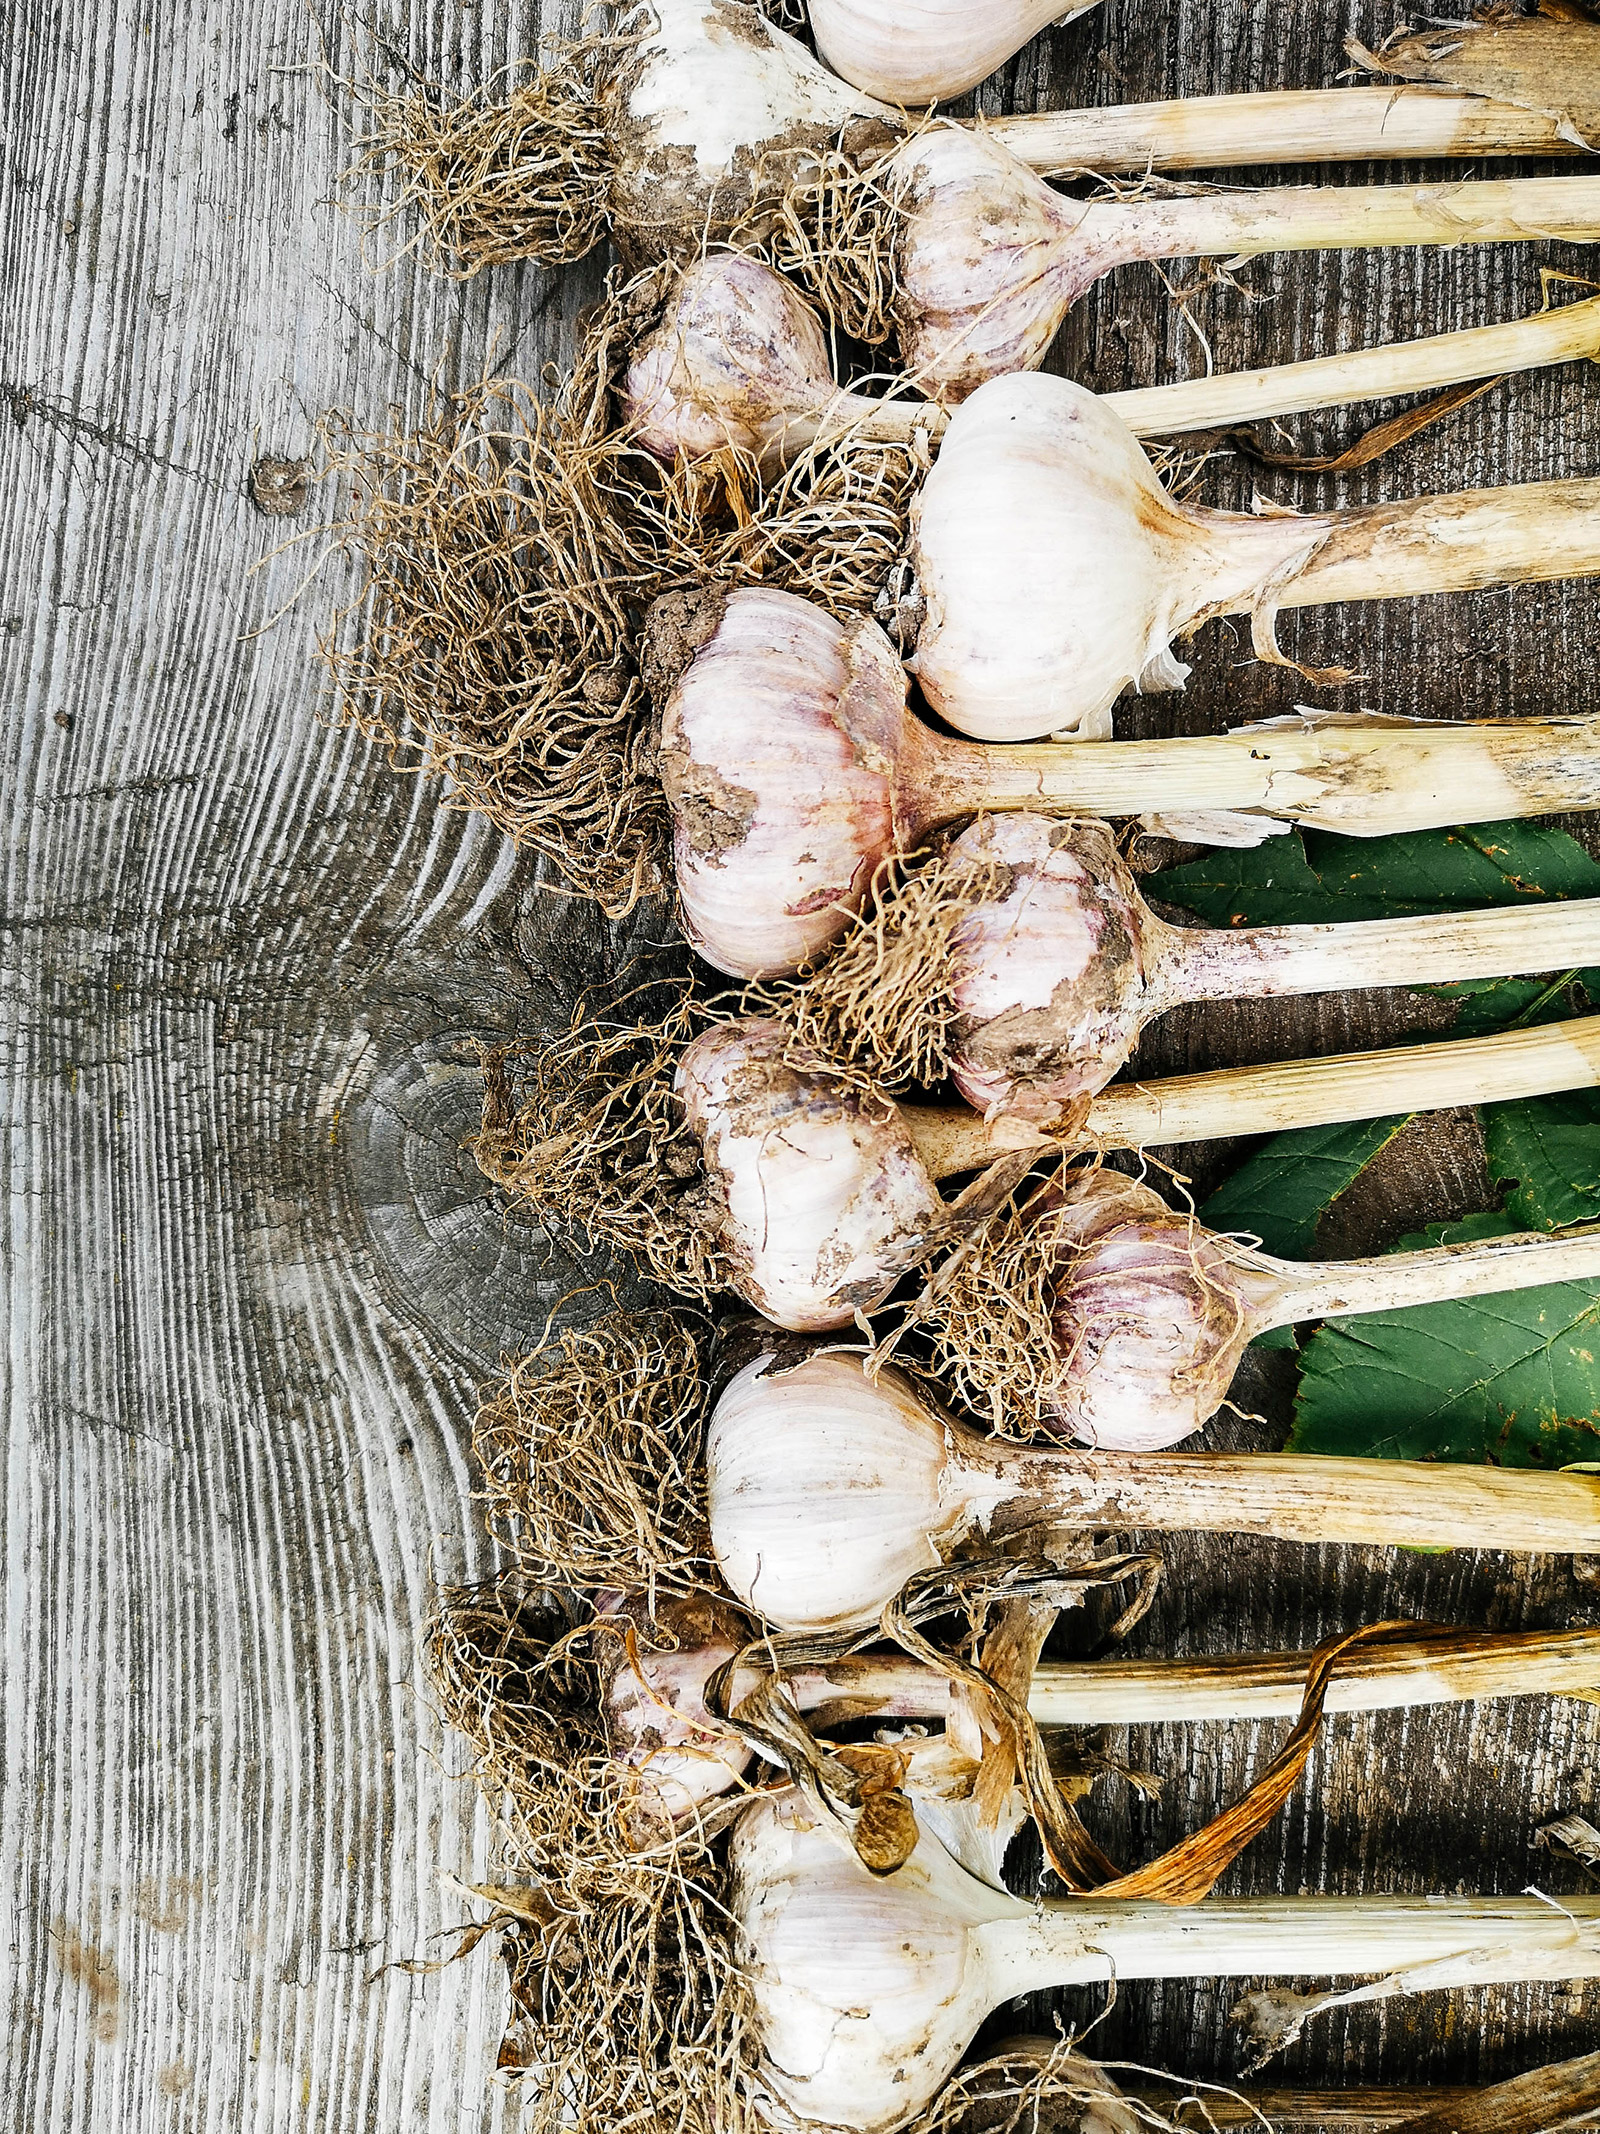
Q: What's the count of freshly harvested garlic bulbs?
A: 13